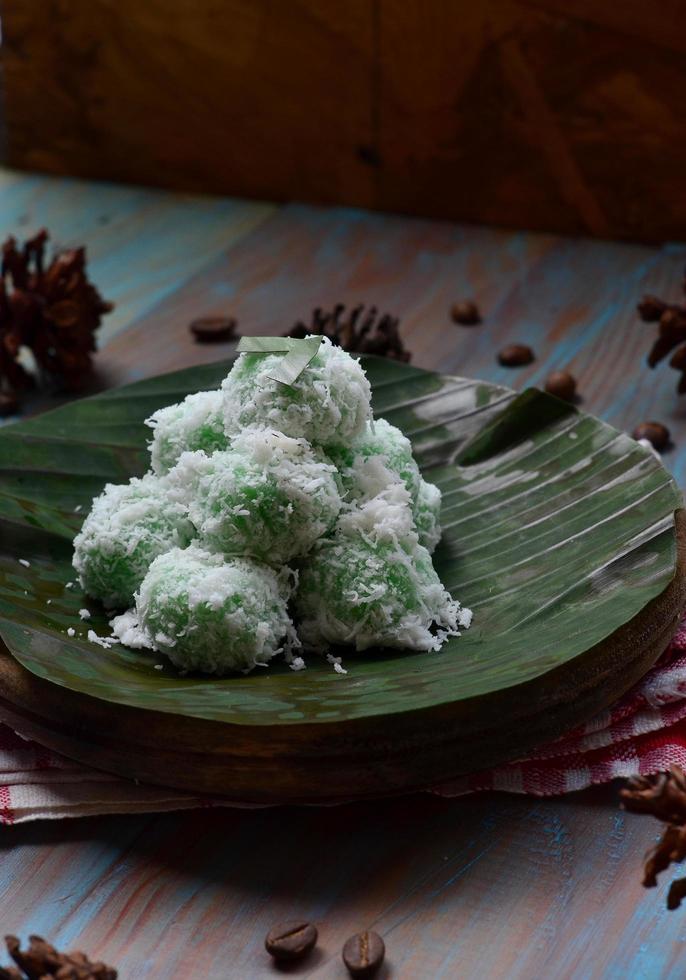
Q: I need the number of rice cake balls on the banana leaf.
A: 8